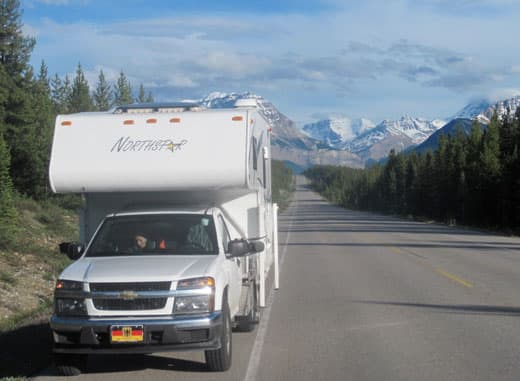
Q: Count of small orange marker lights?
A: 5